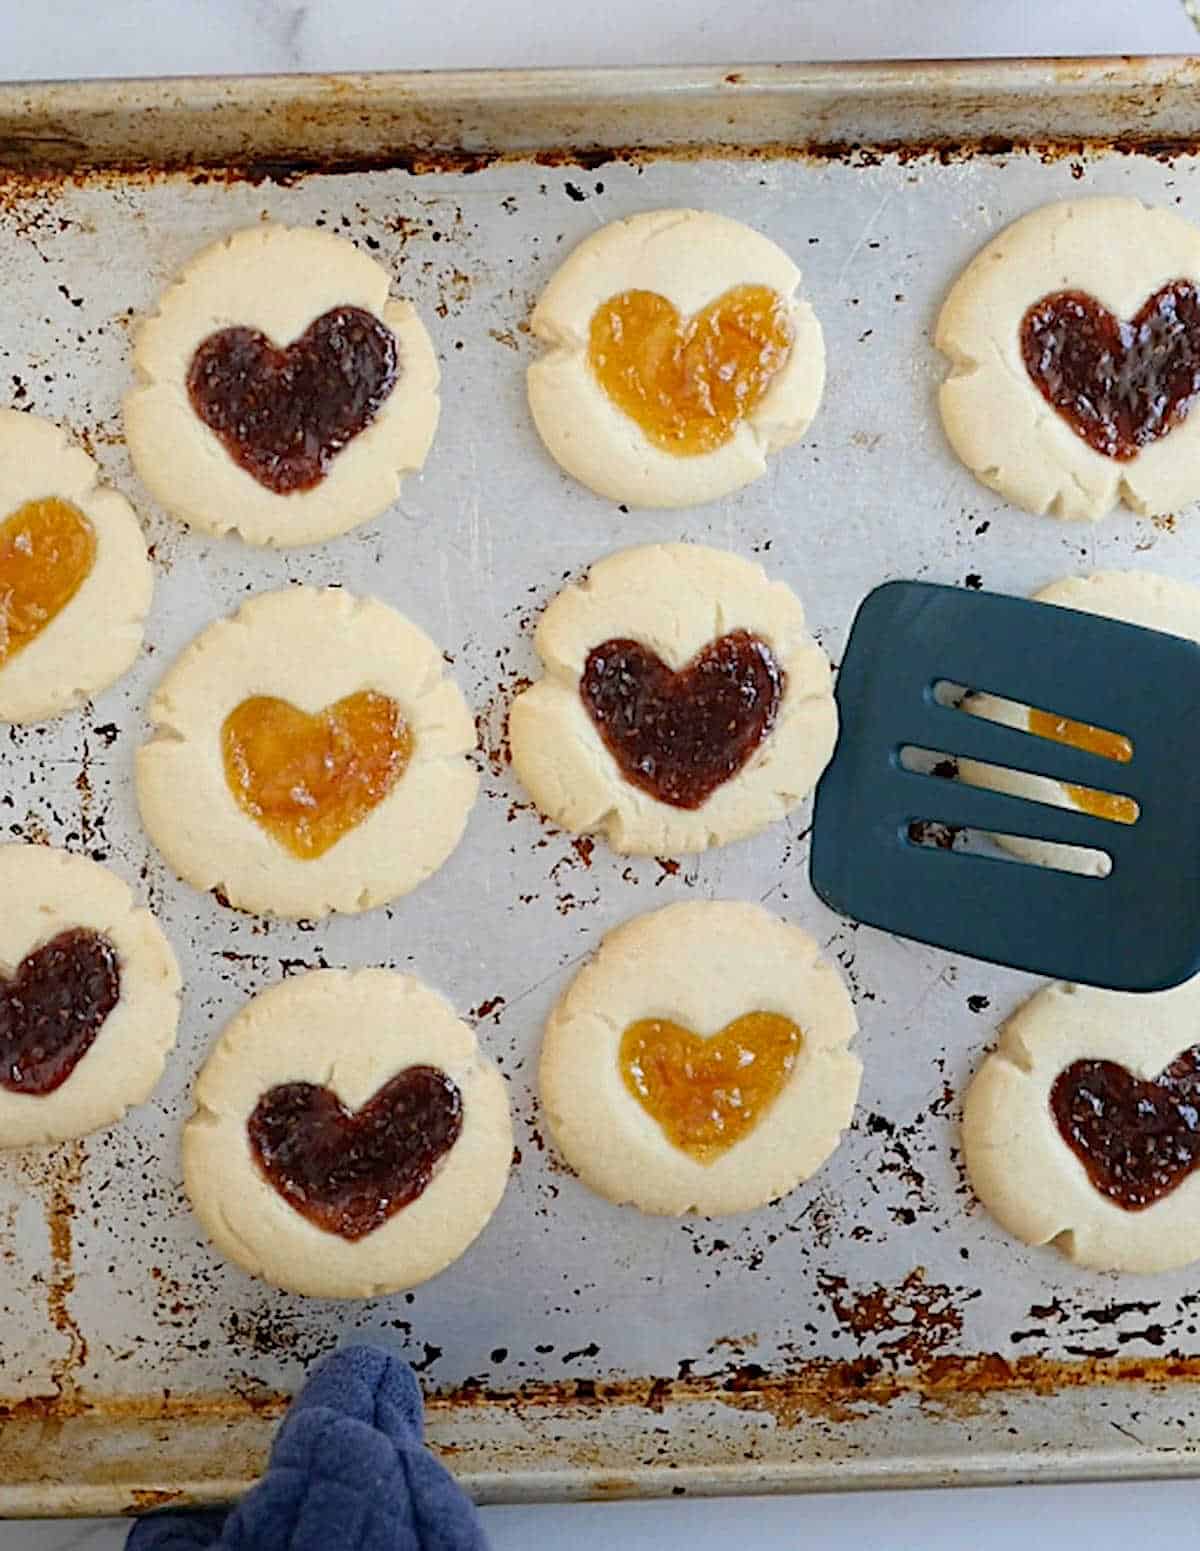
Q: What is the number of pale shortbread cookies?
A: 11